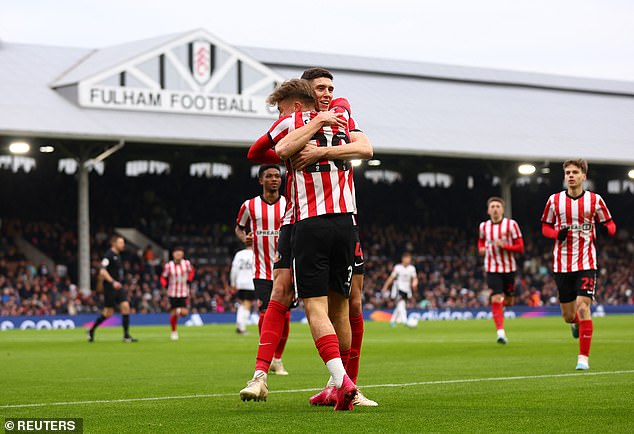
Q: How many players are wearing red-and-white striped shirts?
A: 6